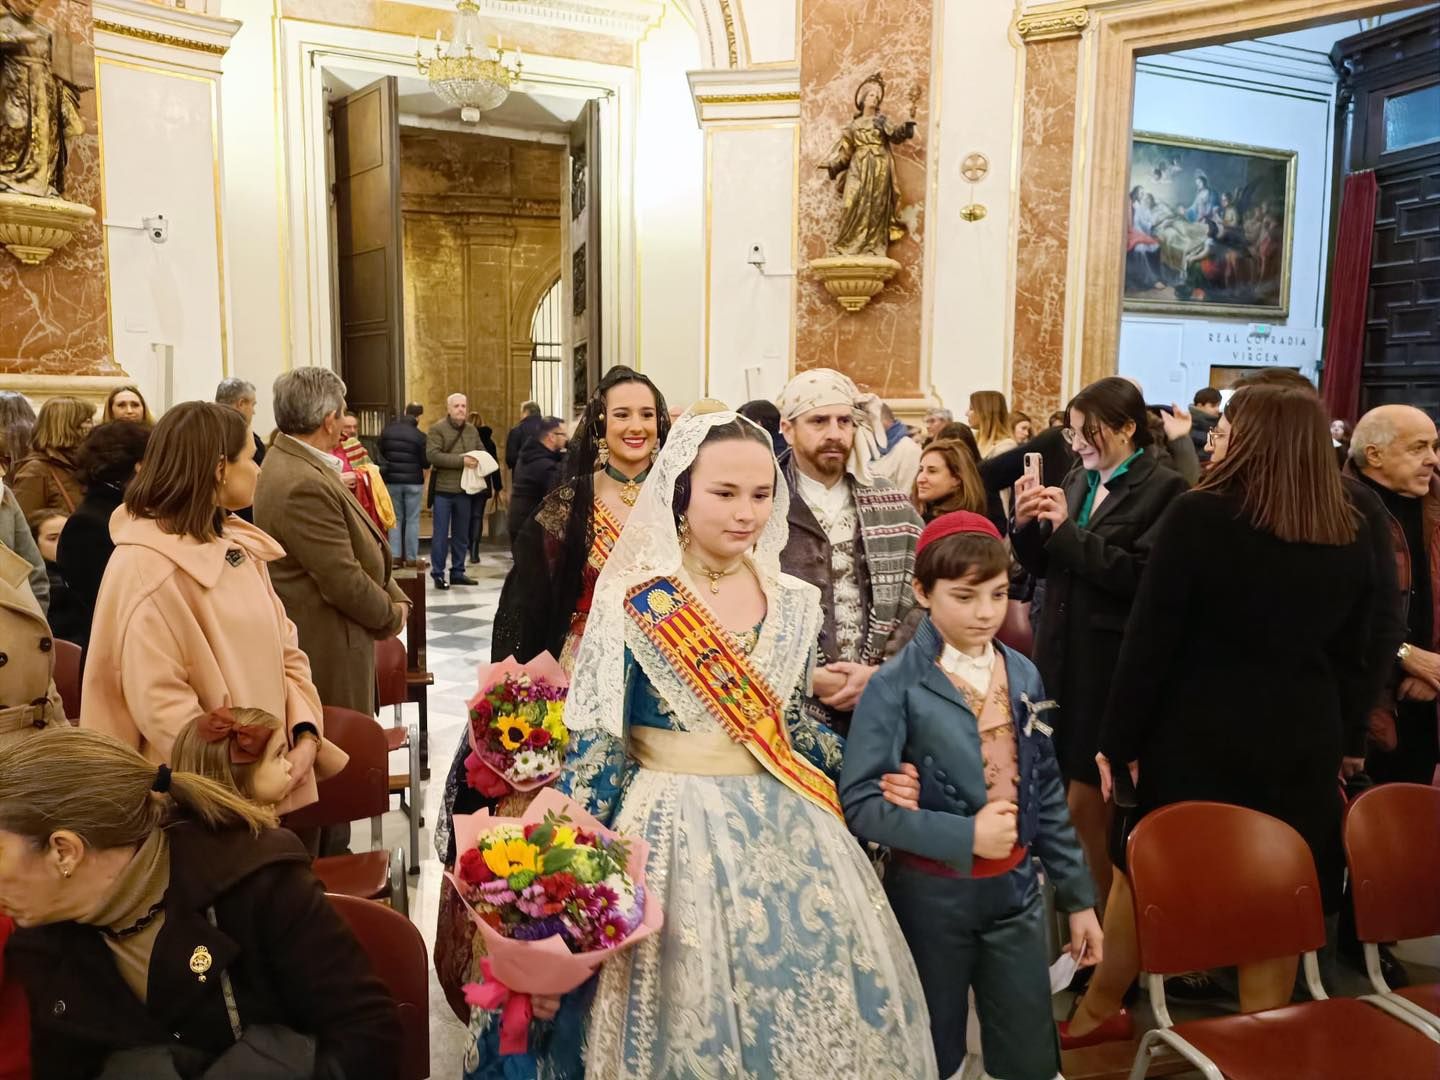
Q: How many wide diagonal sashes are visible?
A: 2